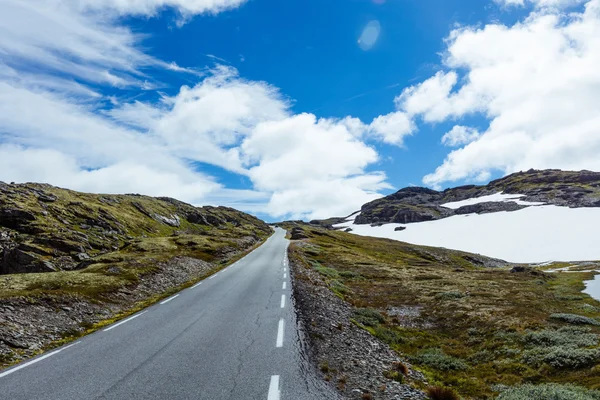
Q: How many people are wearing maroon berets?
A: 0